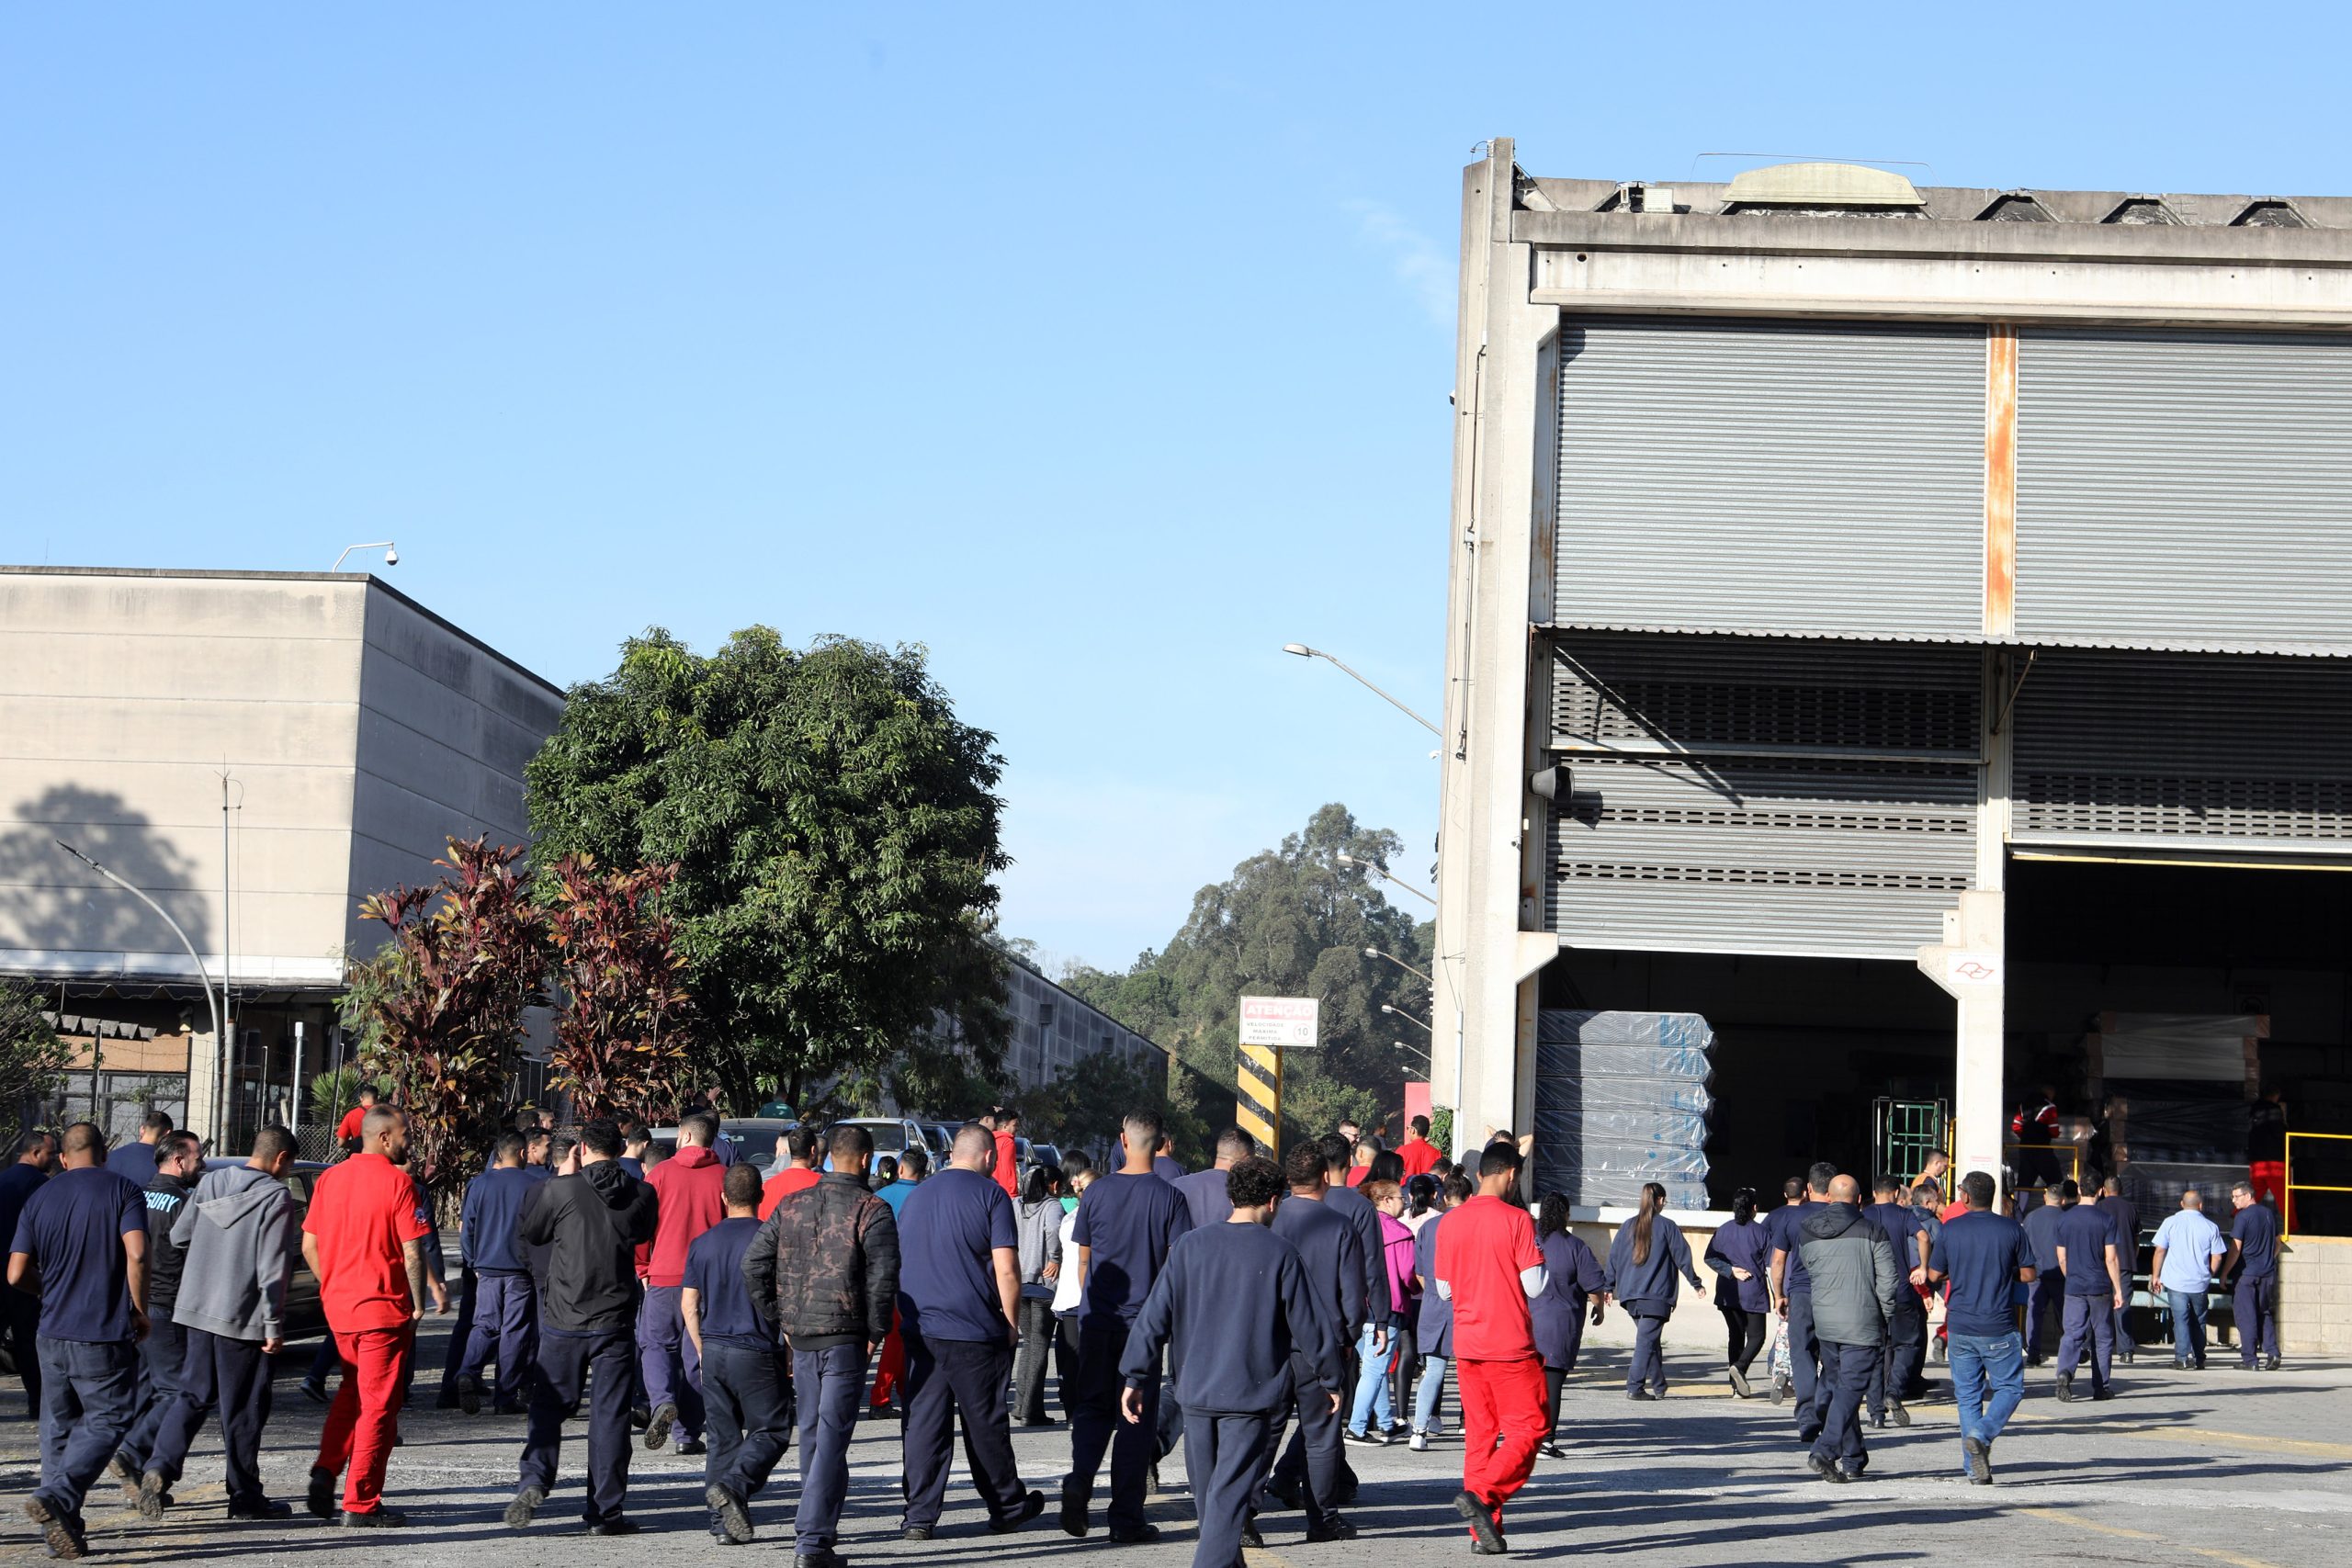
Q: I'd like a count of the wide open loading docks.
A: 2